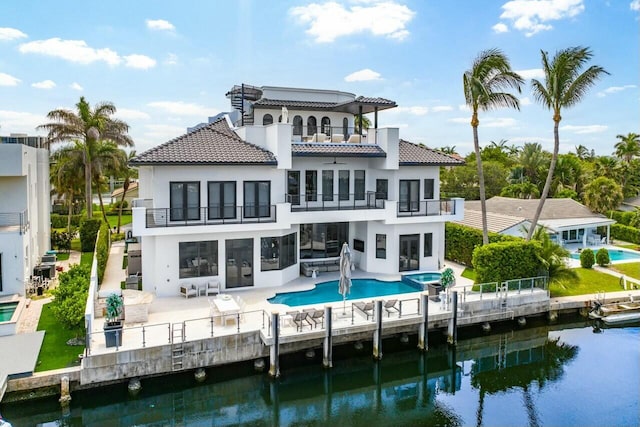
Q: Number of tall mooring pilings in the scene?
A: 5